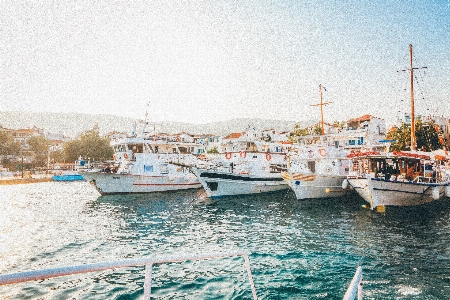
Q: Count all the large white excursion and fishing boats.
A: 4